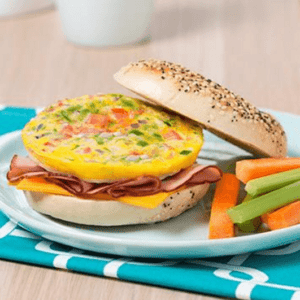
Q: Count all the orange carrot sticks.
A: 3